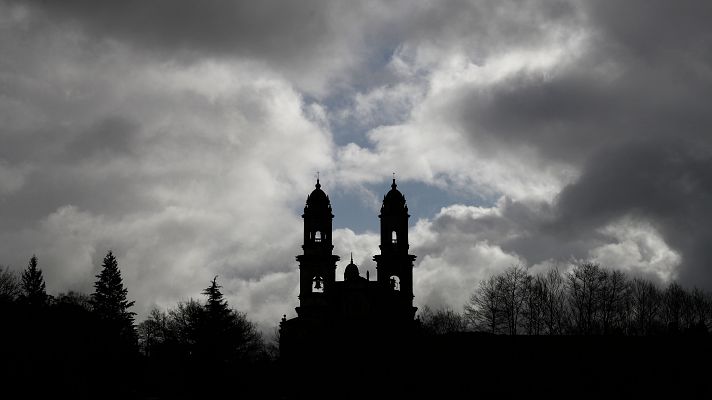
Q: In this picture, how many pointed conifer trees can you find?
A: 3